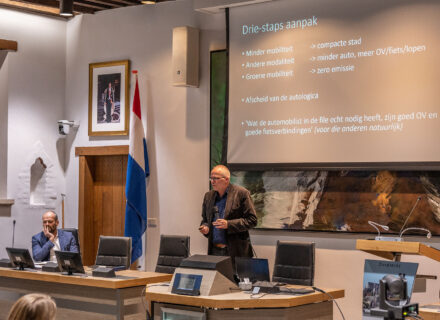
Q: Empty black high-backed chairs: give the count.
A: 3